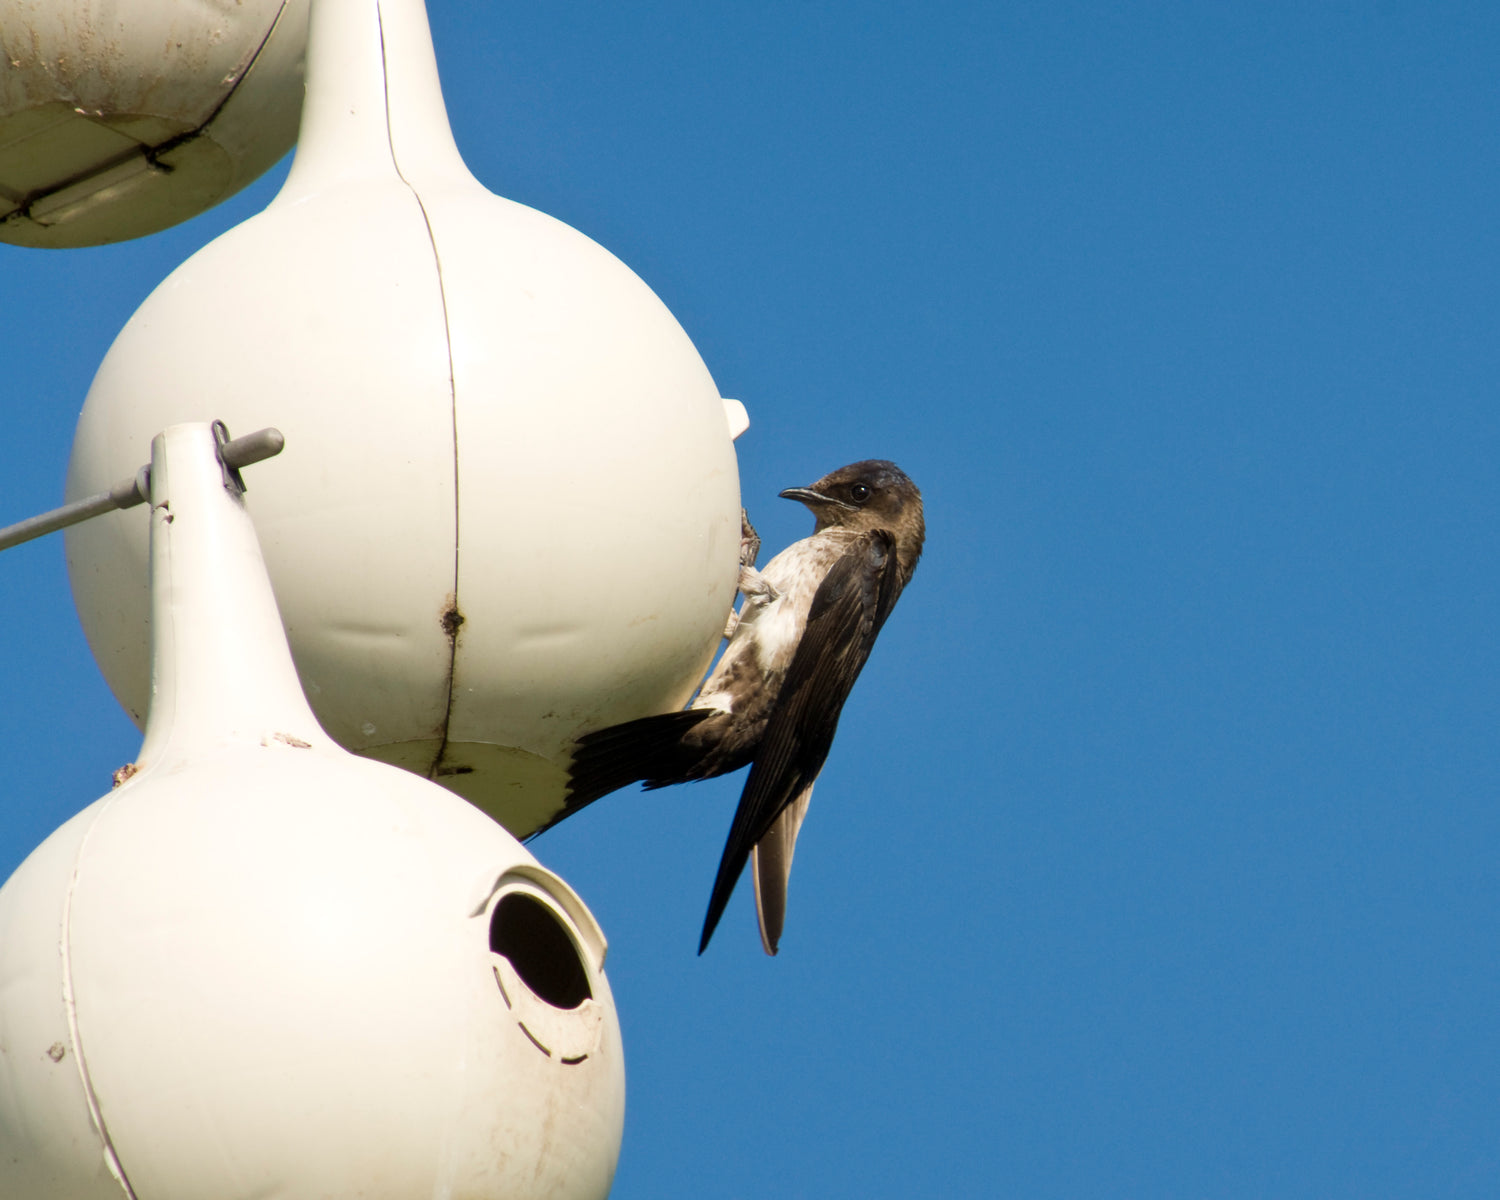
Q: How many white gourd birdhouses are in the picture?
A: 3